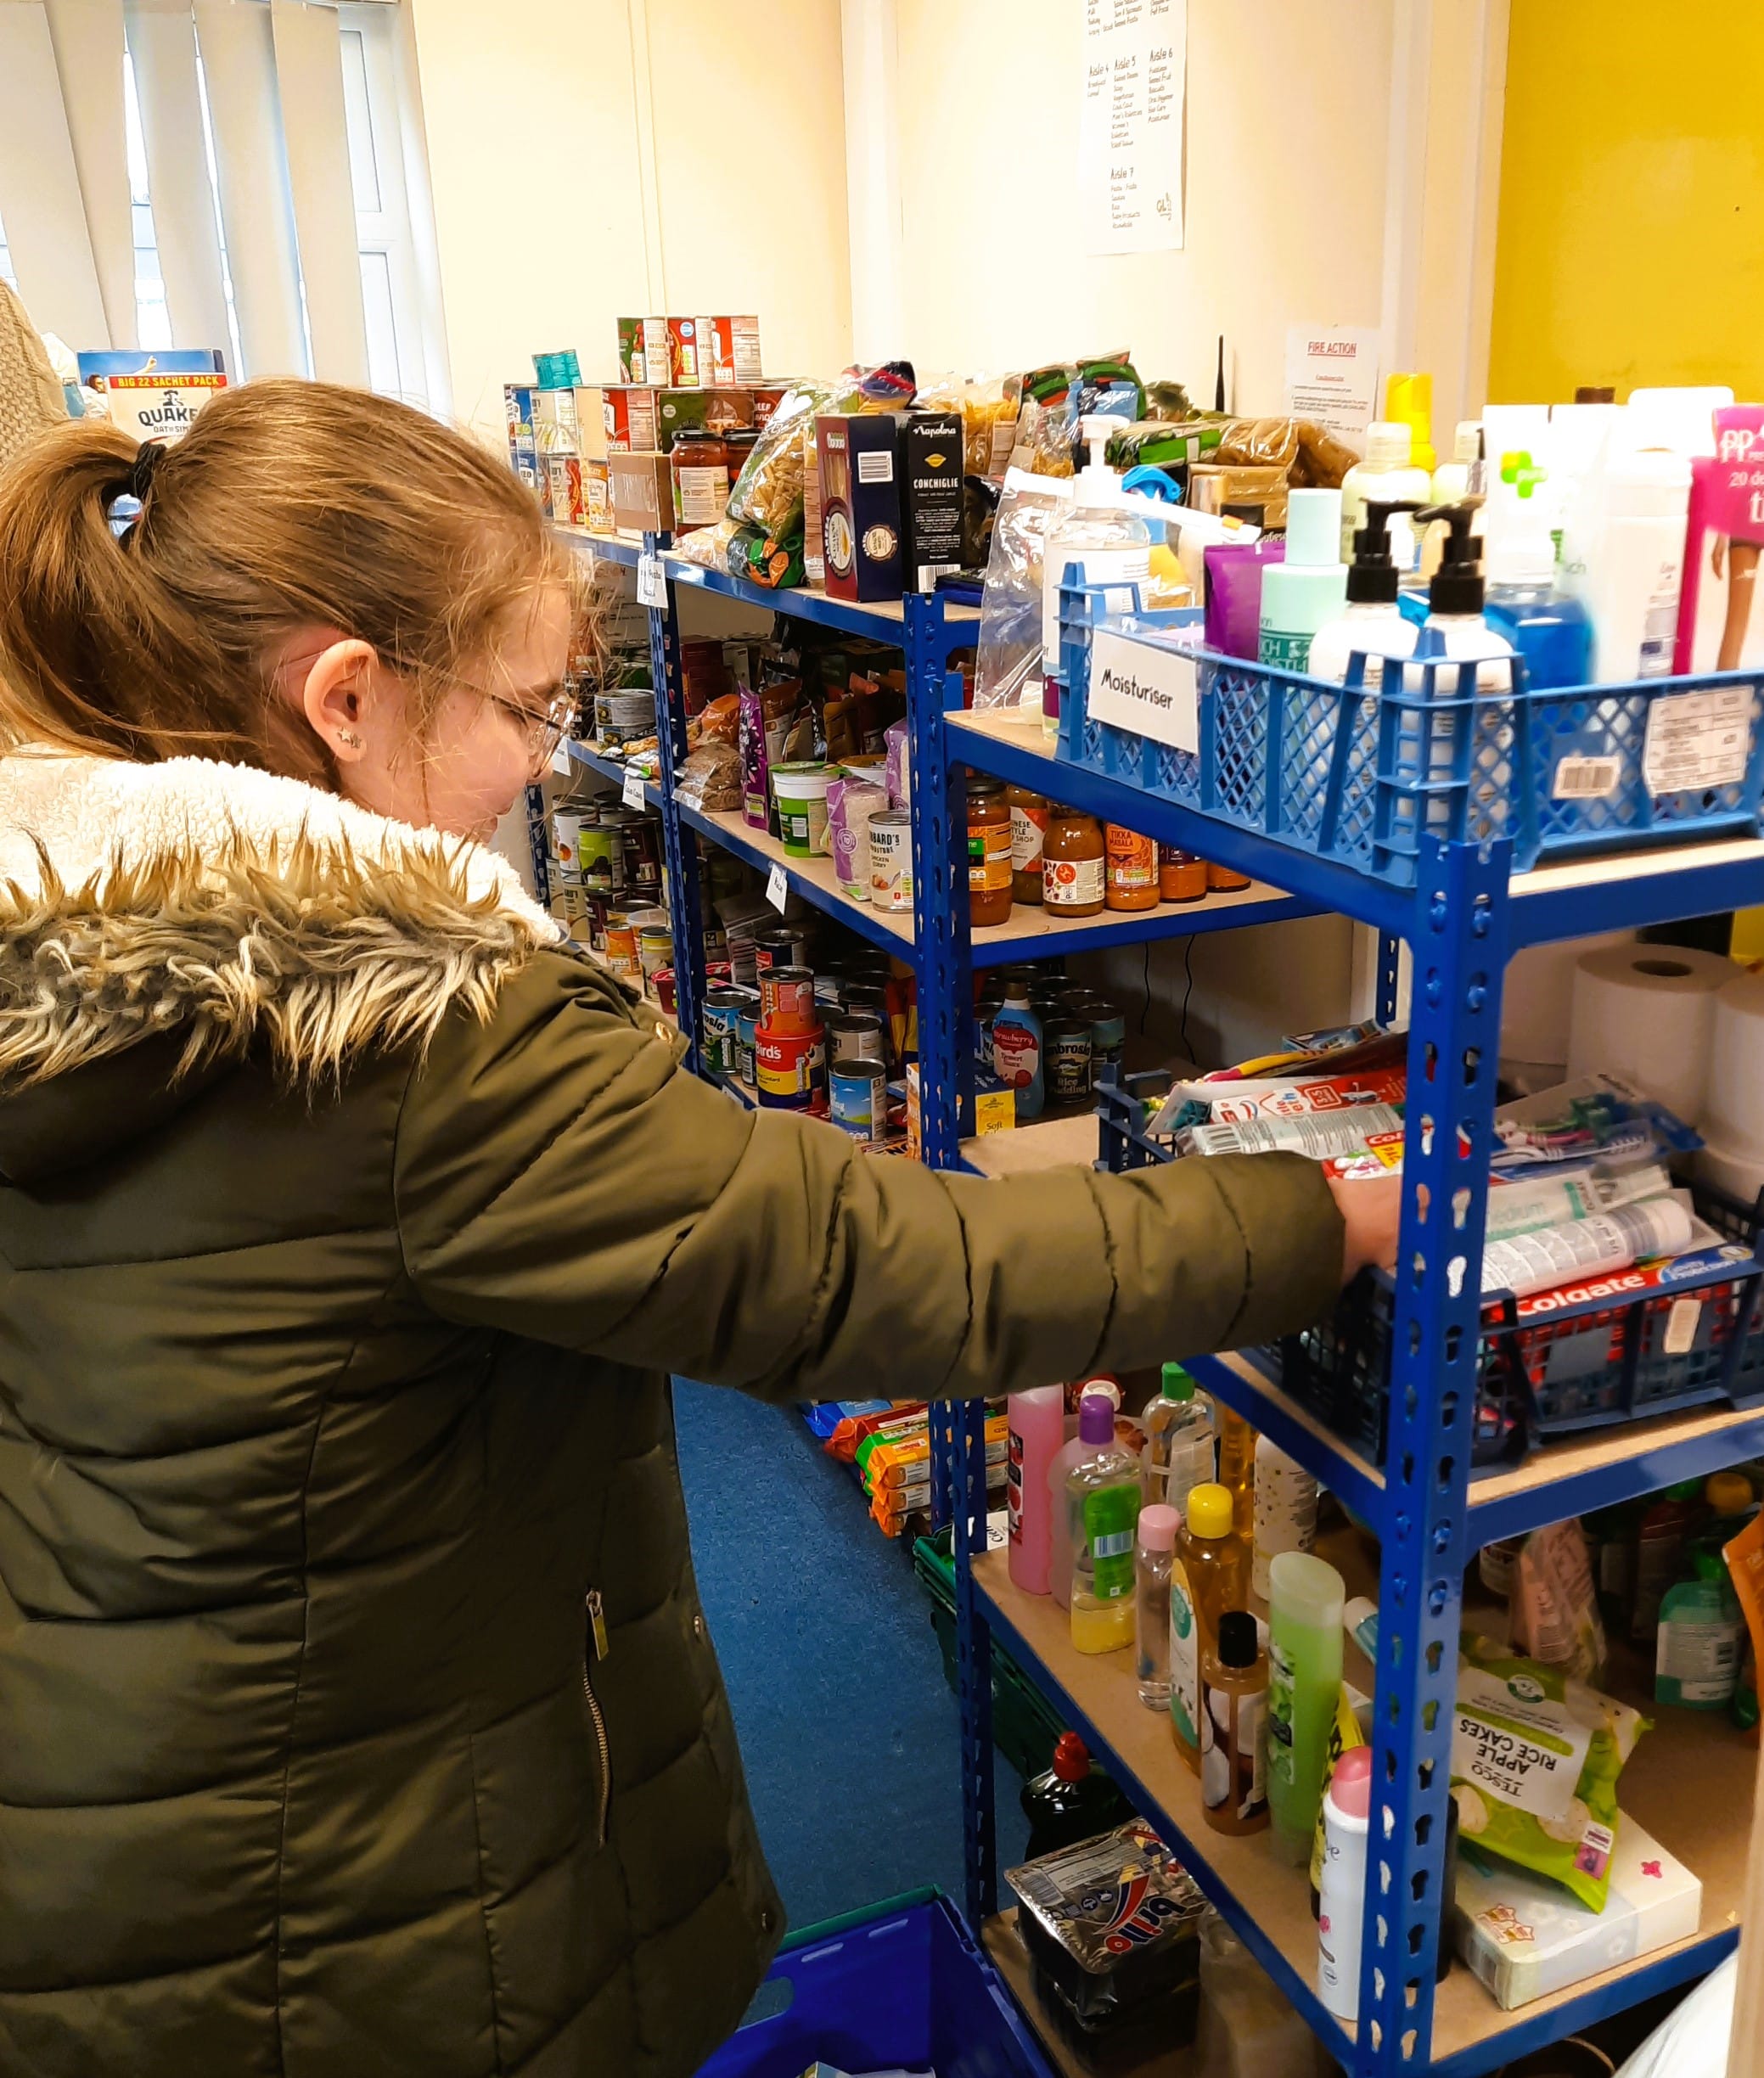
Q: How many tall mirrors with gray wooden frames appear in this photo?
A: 0